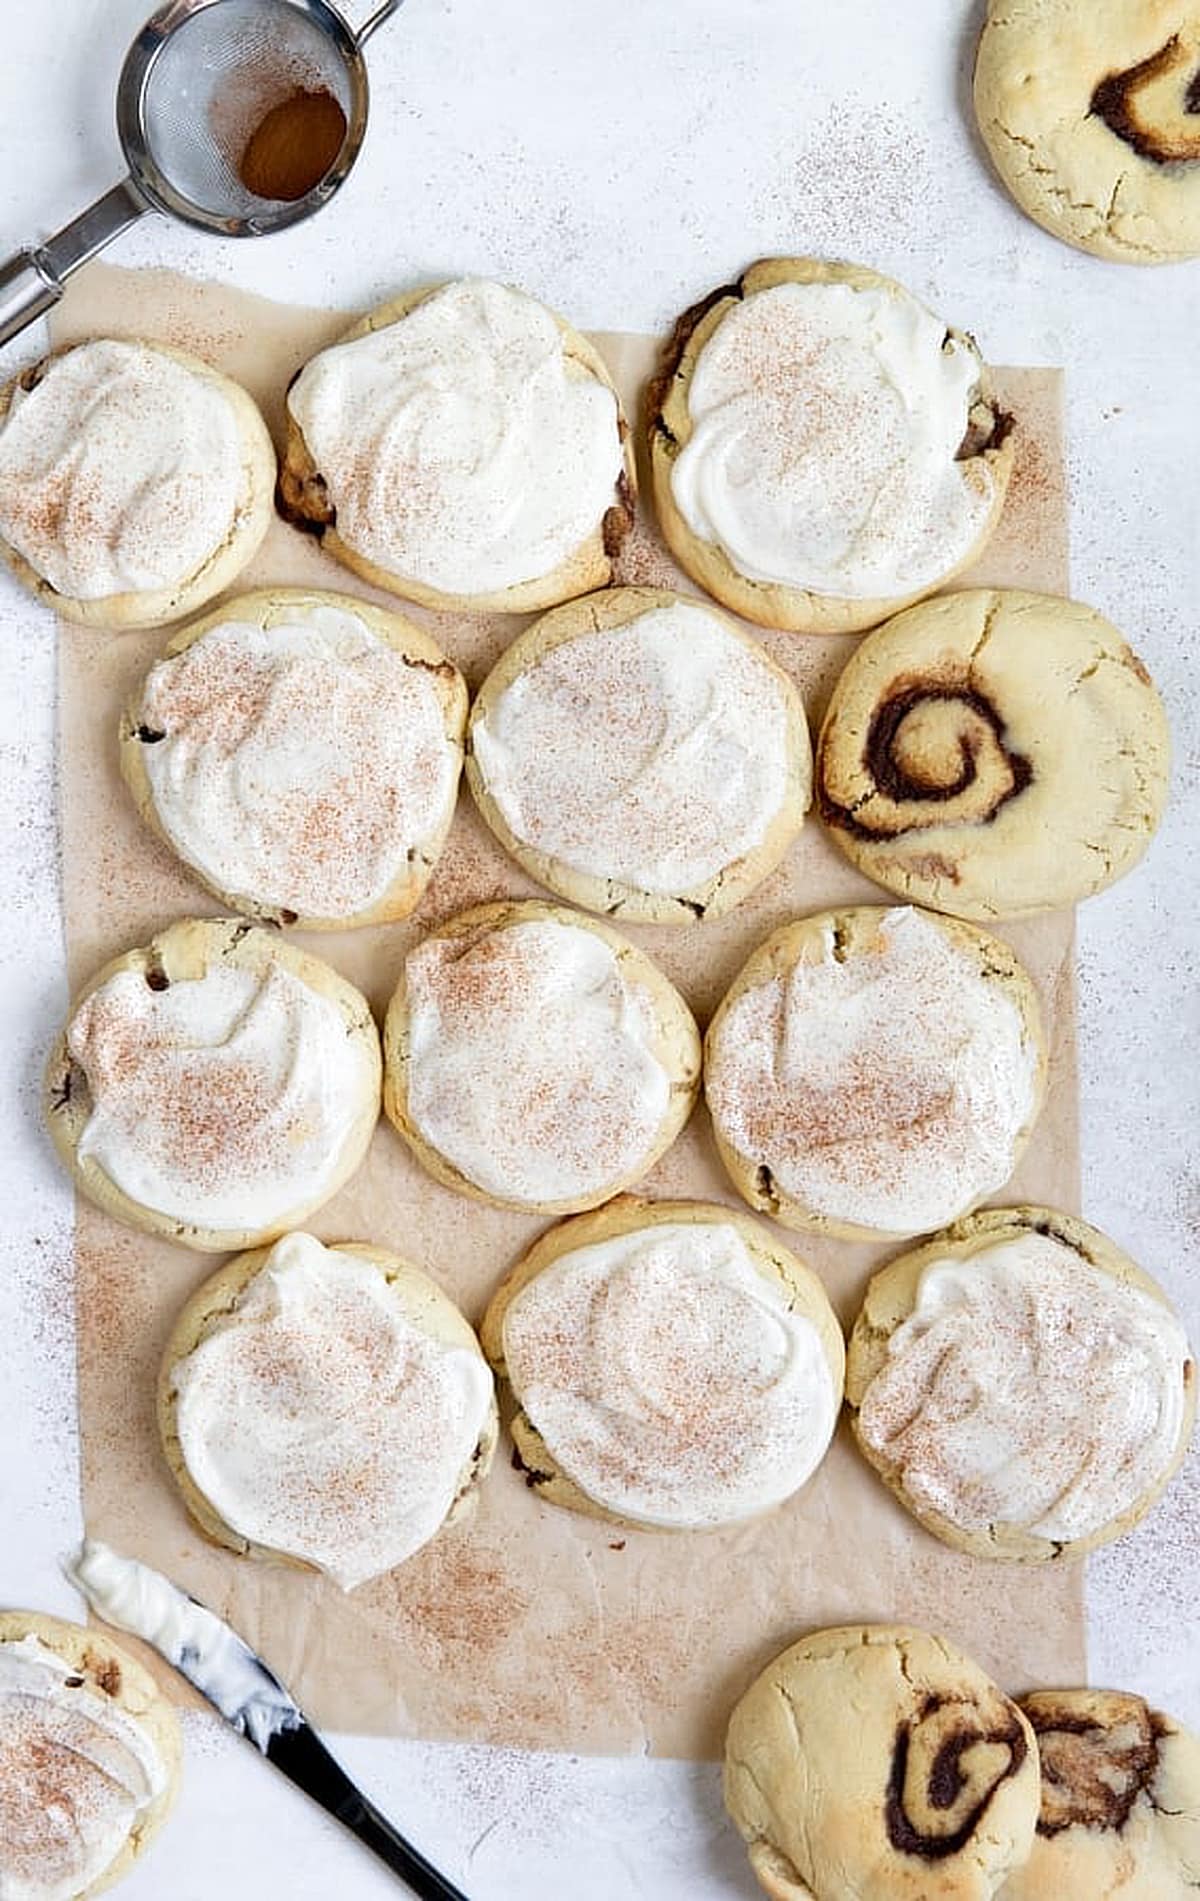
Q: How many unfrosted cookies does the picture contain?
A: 4